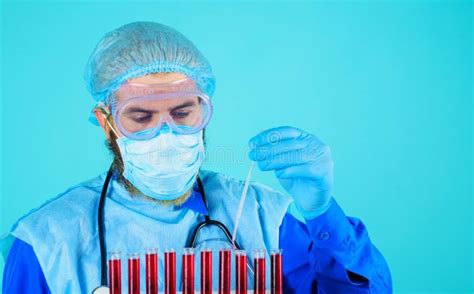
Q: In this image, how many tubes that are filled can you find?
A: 10